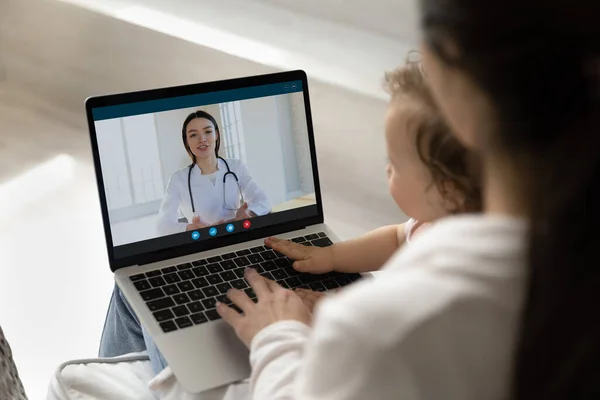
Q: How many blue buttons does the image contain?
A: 3